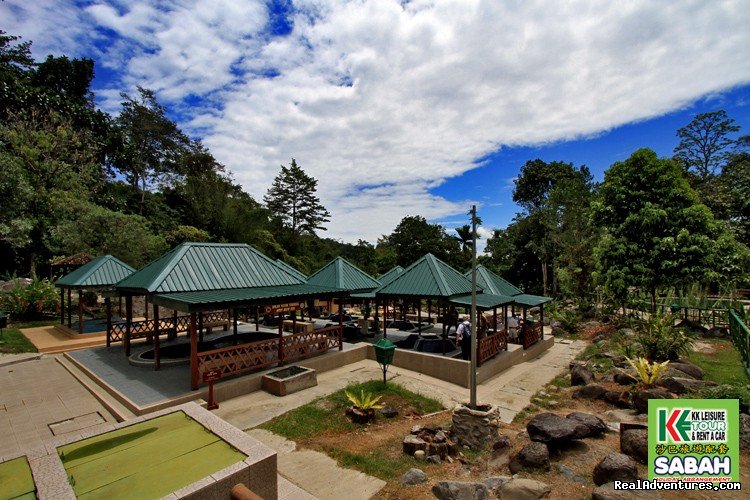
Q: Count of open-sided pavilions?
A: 7